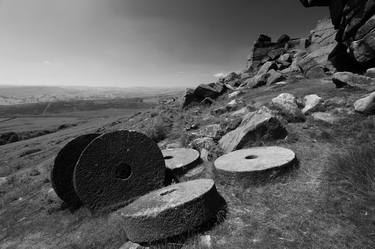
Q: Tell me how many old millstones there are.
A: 5